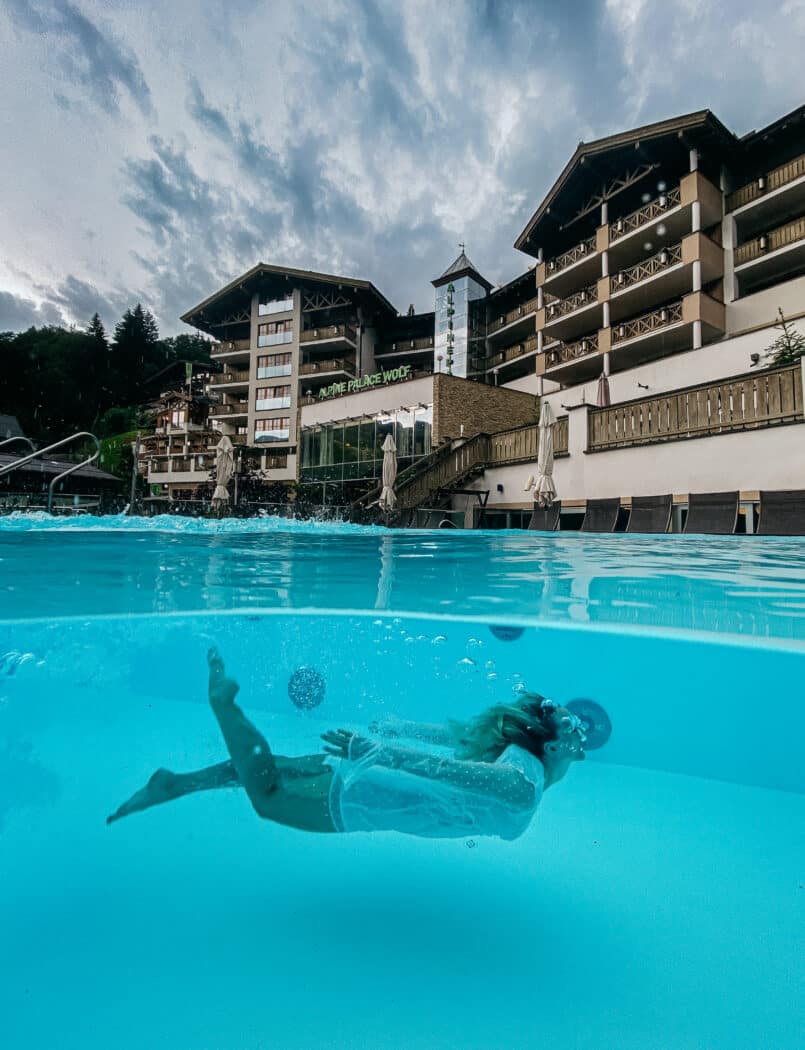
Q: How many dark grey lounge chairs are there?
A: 5